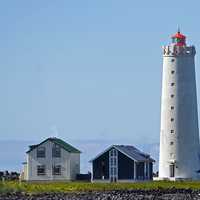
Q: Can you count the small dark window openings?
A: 8